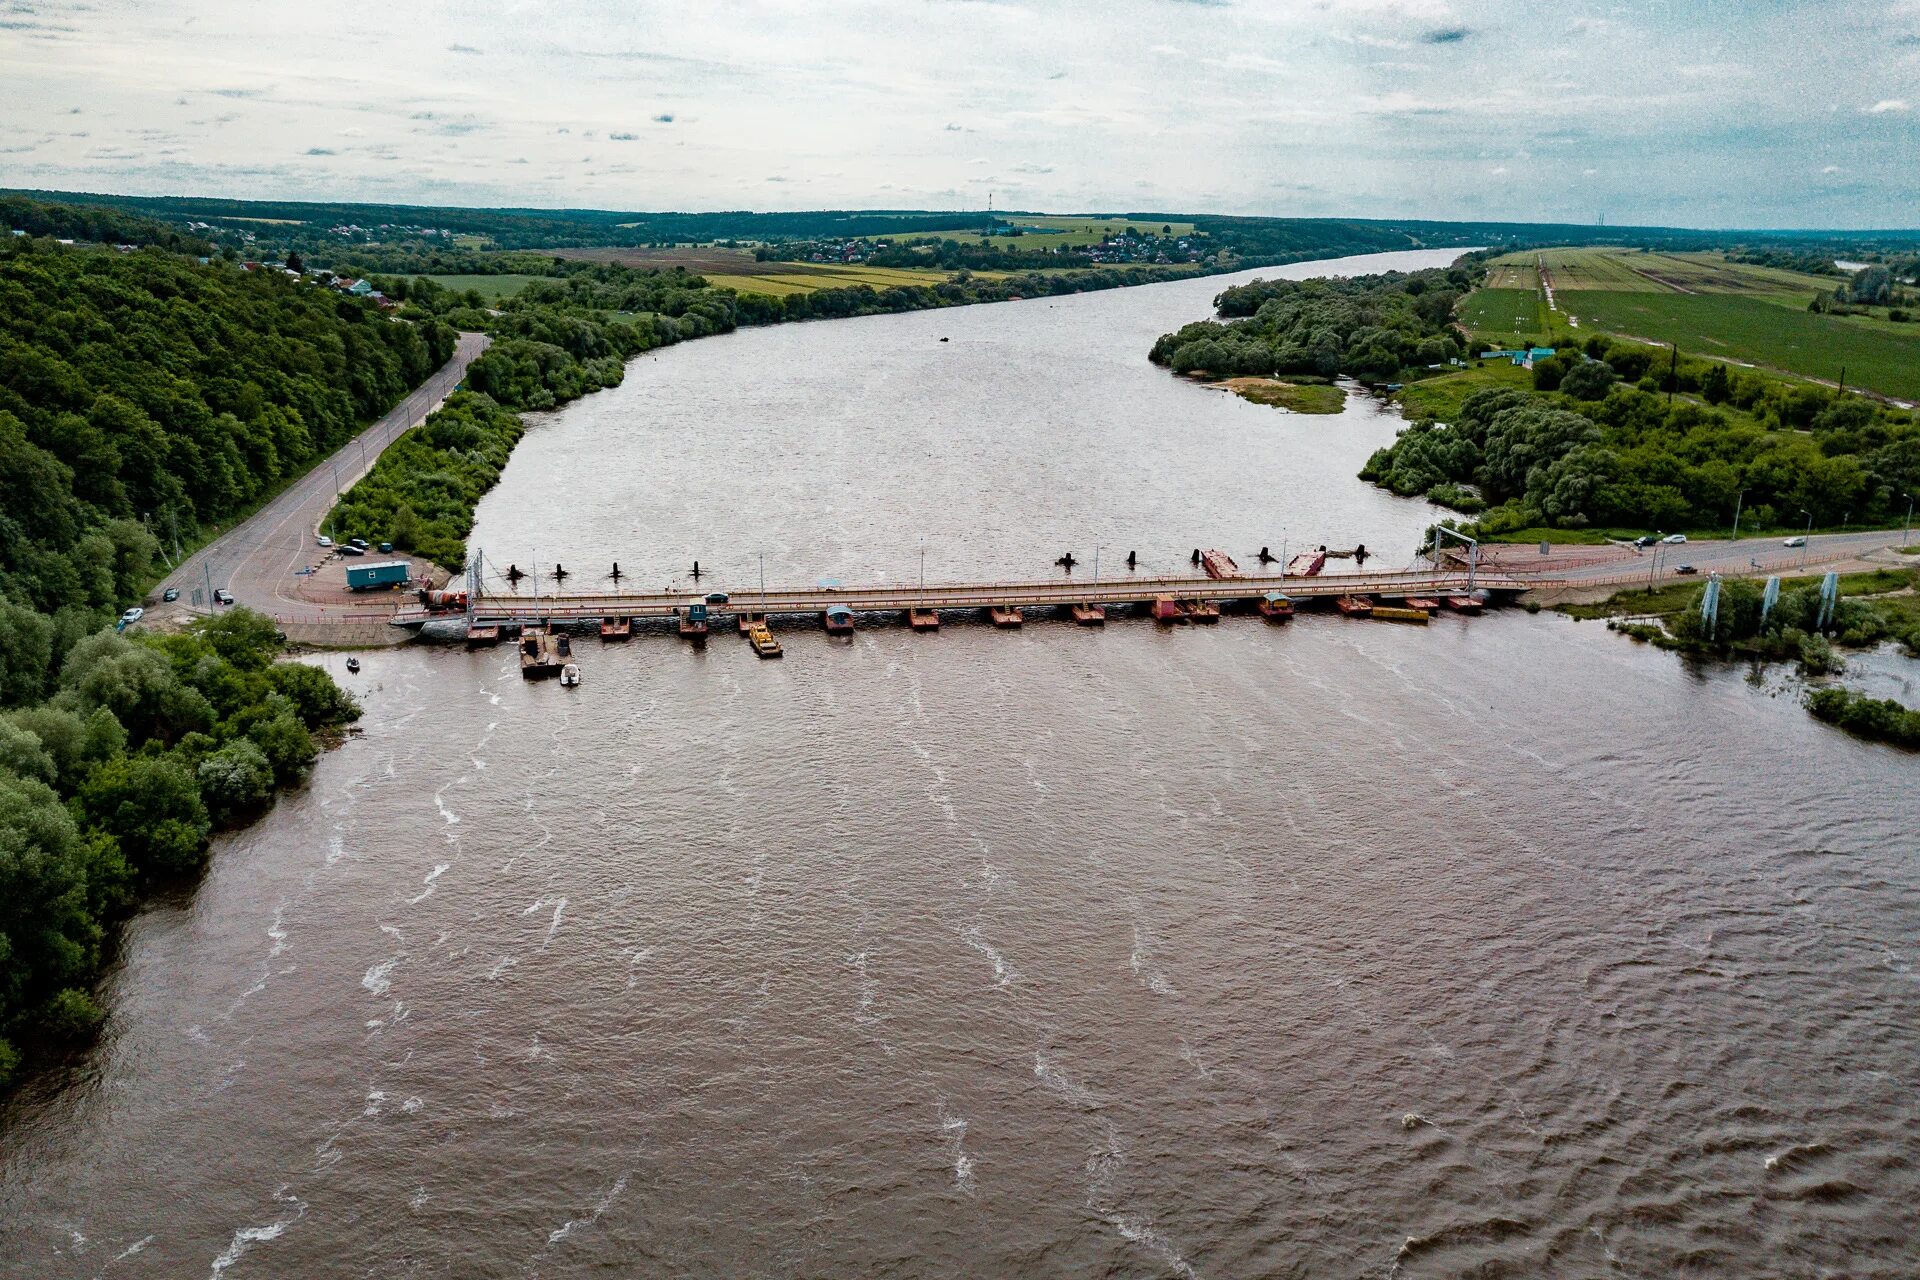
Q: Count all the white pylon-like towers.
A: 3